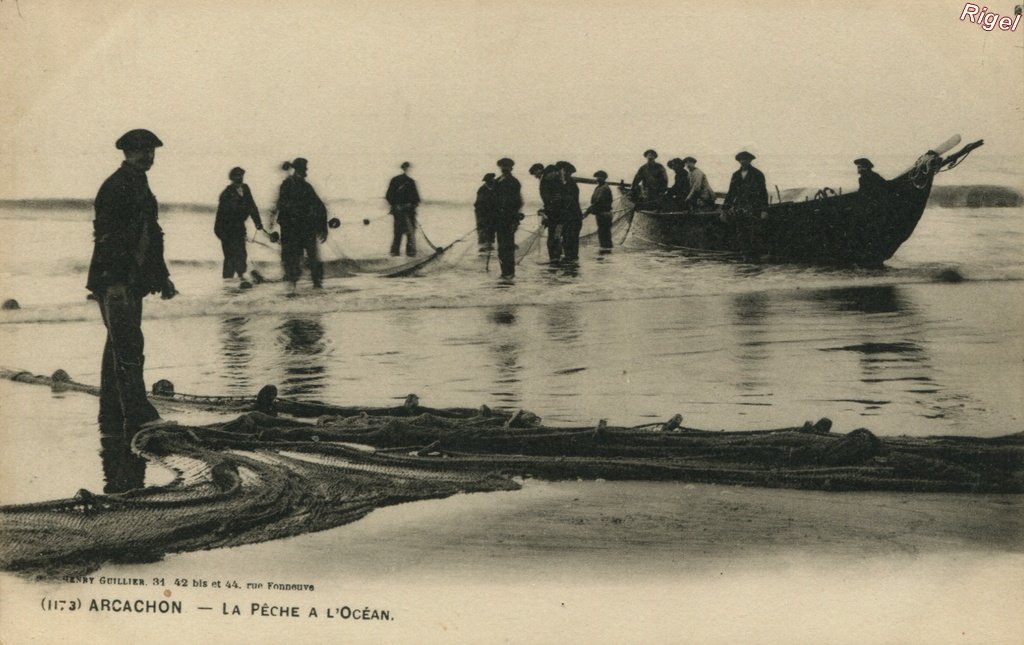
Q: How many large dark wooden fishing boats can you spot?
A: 1